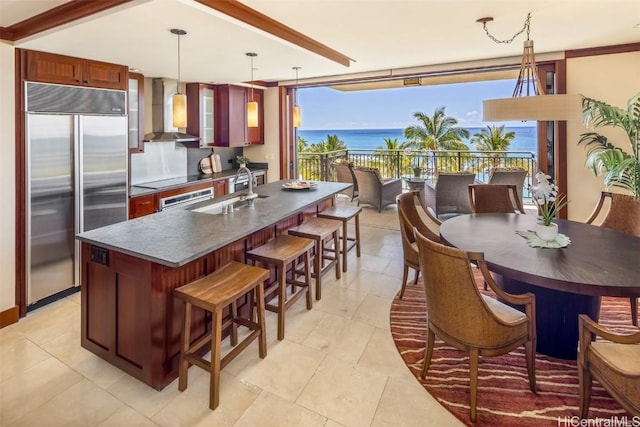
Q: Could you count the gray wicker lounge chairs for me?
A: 4